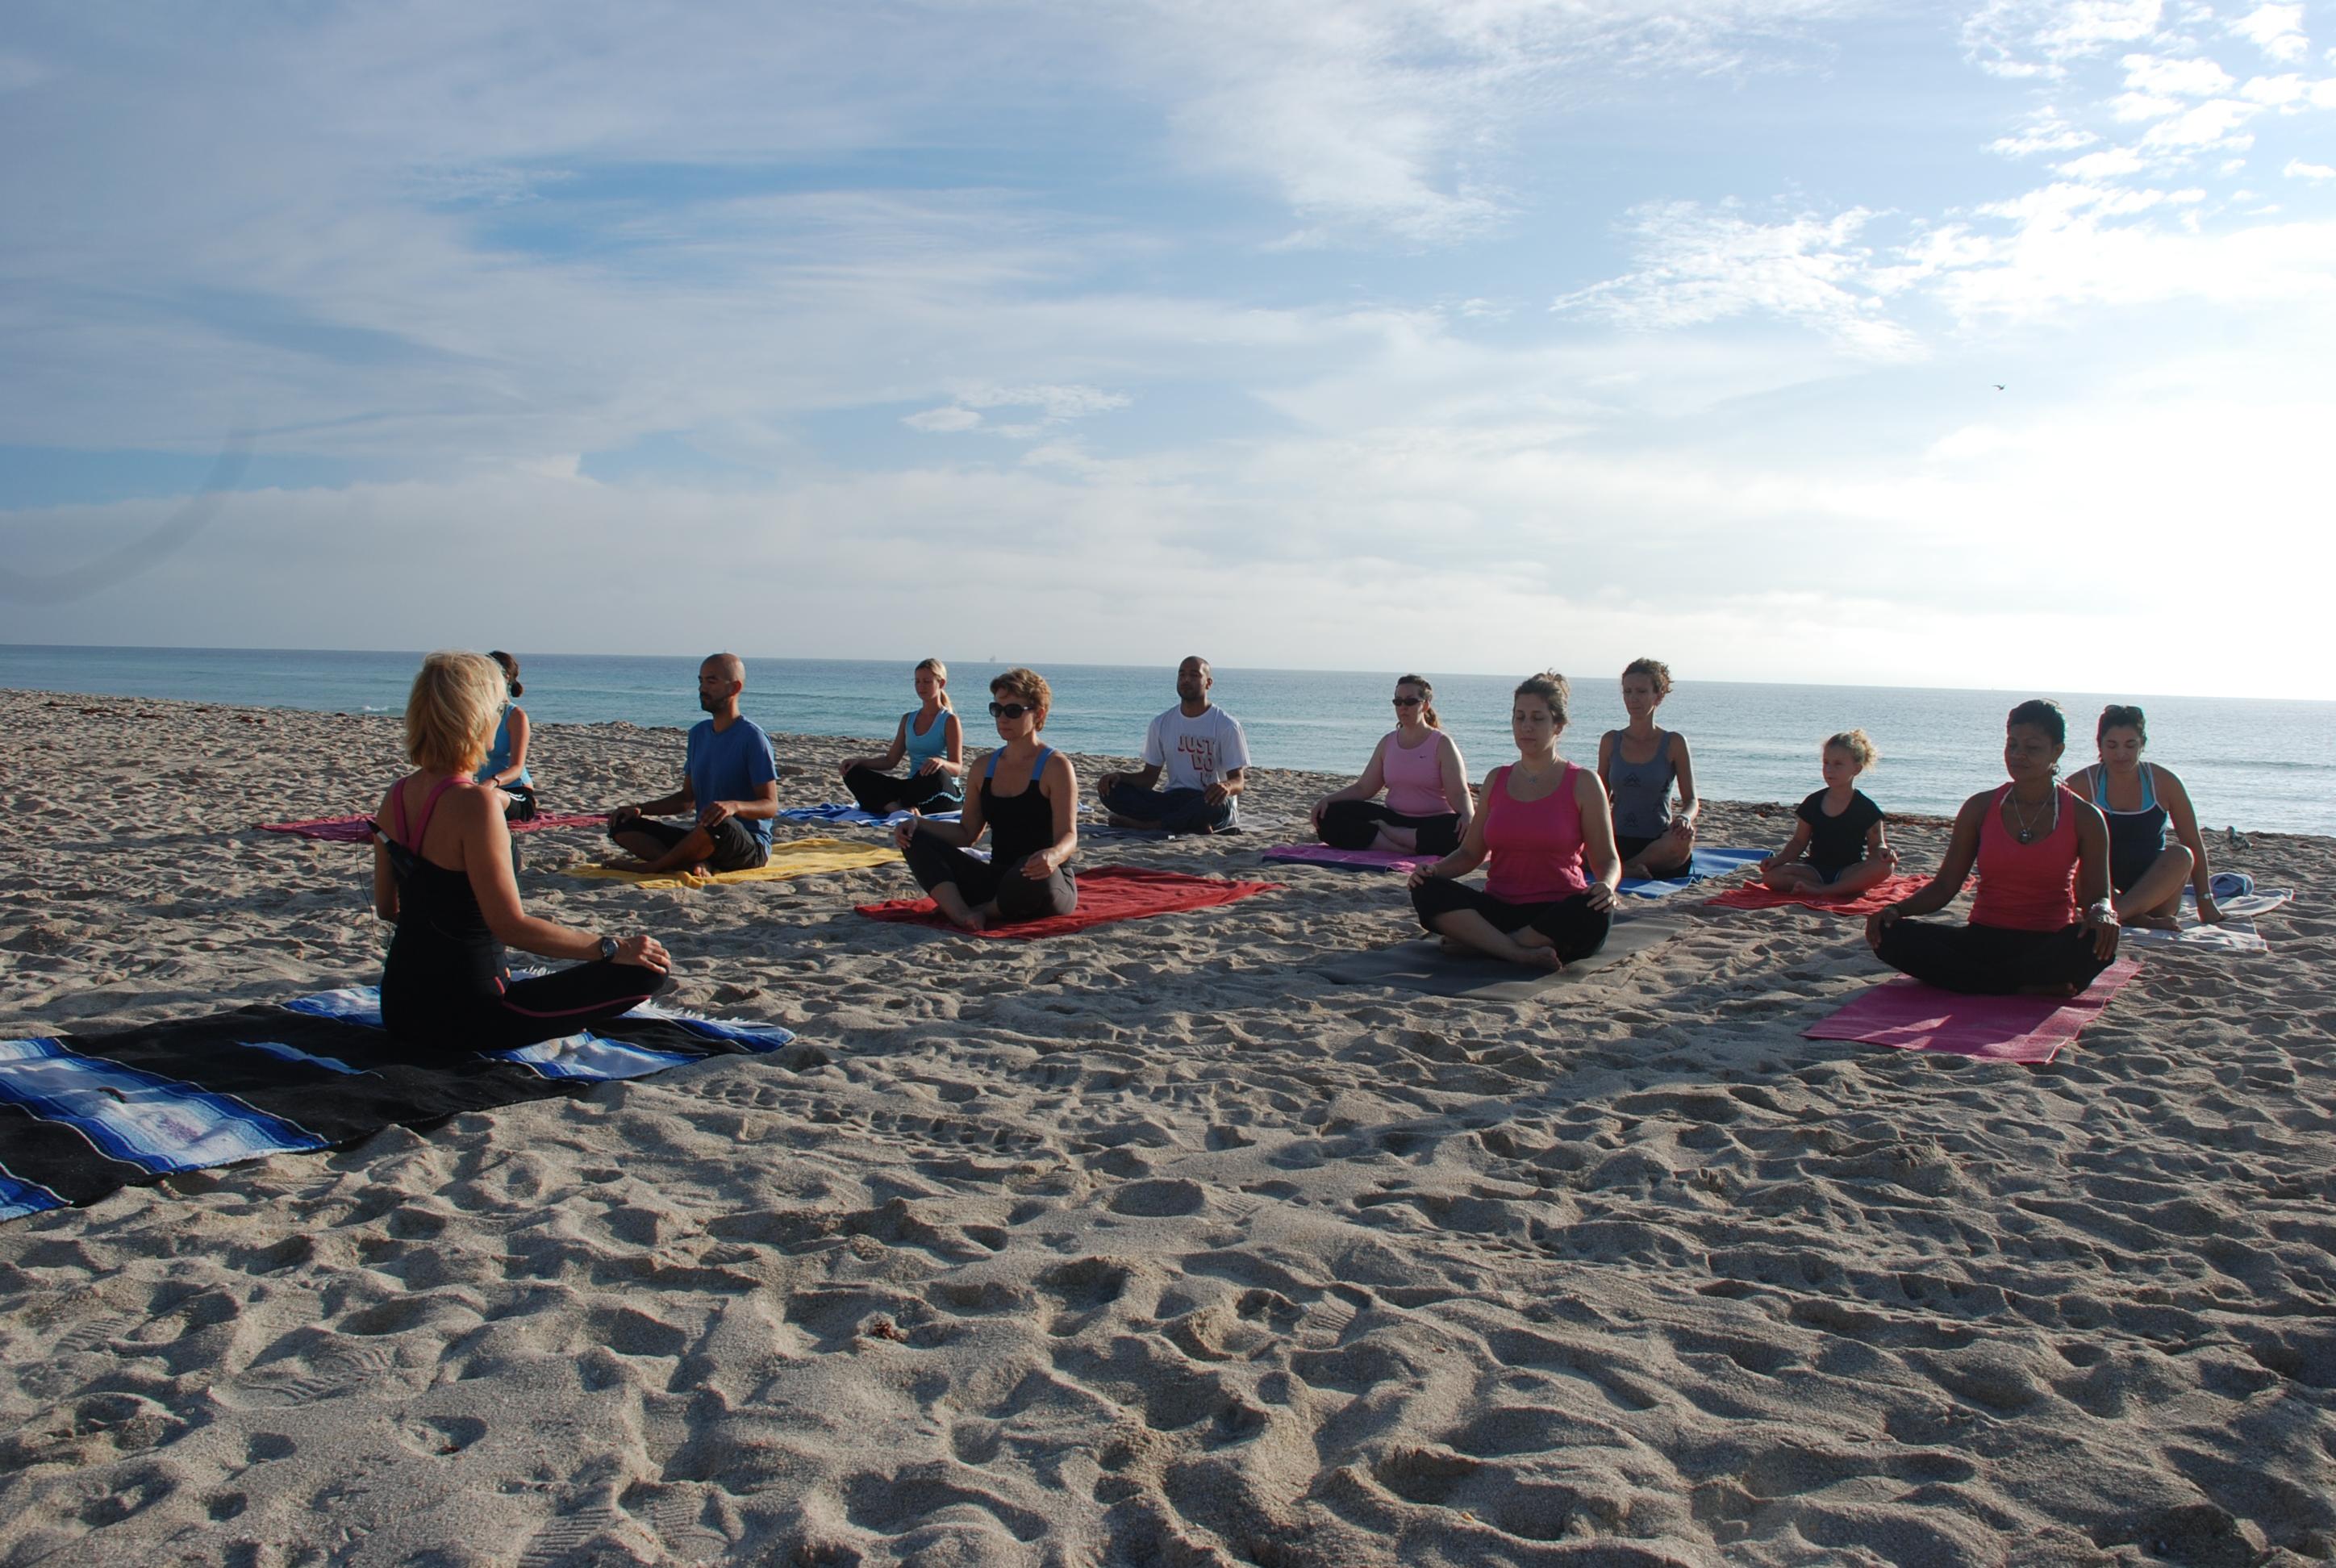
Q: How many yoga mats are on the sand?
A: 12